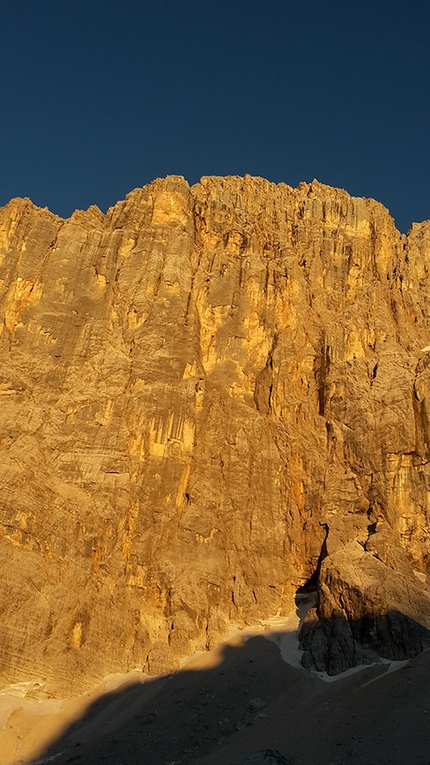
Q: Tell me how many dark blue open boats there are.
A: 0